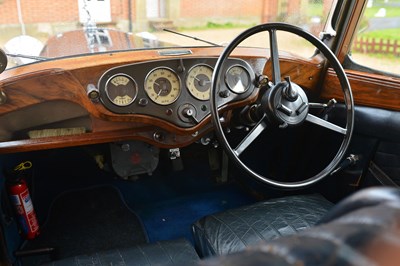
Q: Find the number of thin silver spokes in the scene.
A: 3